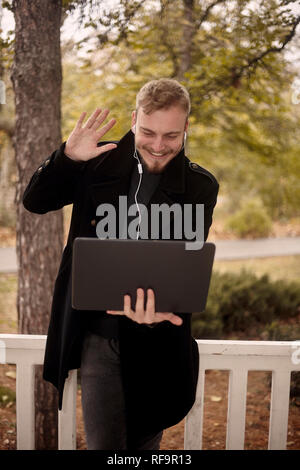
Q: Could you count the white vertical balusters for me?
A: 5